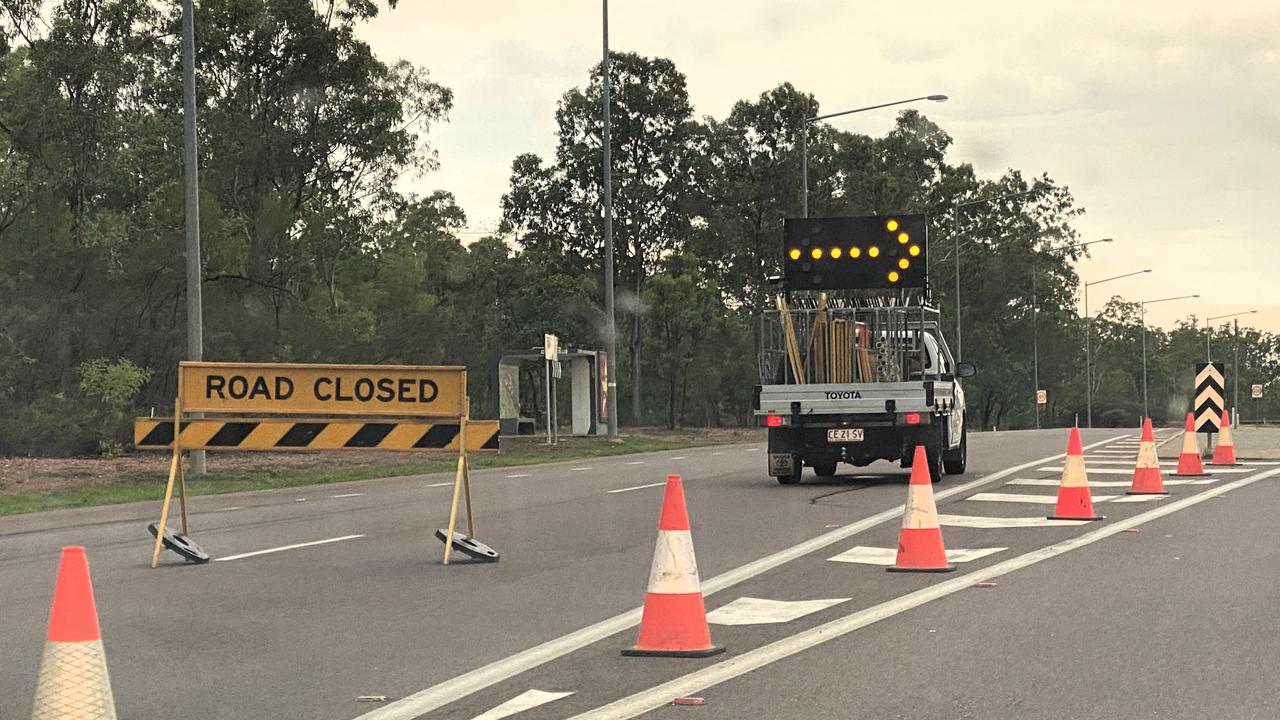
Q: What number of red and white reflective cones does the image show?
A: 7